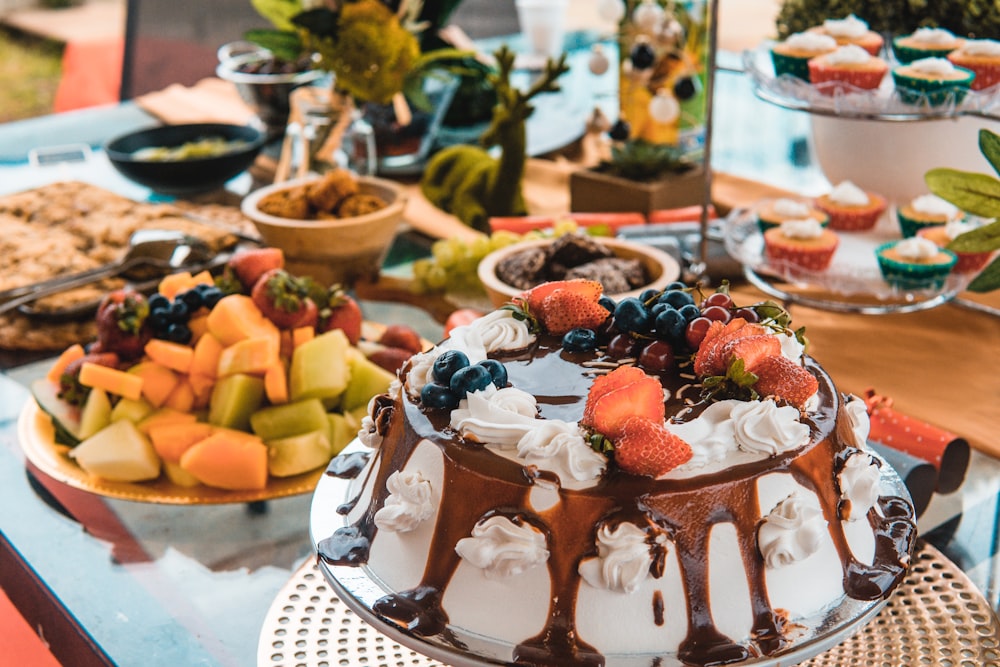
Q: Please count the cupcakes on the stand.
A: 12